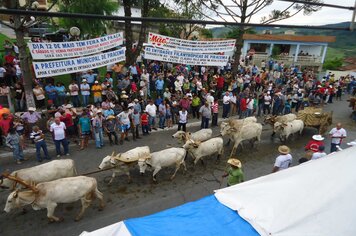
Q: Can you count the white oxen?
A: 10